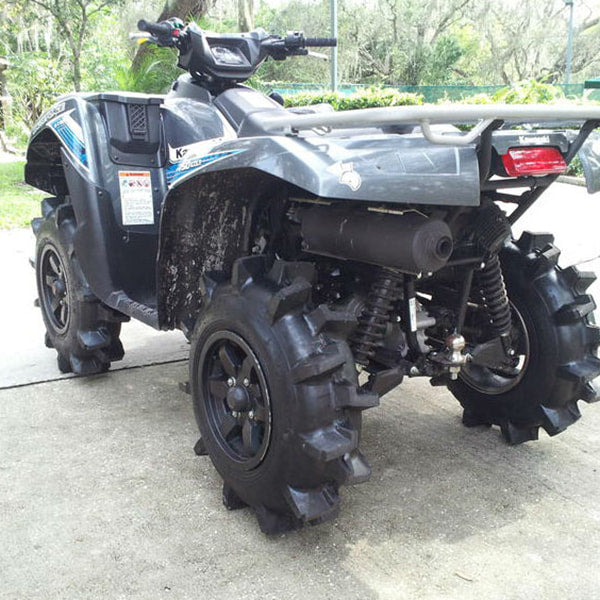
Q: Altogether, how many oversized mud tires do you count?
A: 3